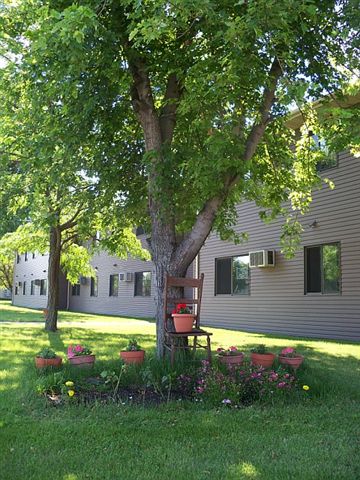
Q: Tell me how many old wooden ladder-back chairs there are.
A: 1